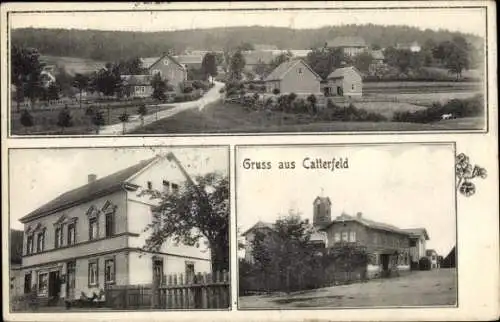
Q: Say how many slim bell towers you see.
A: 1